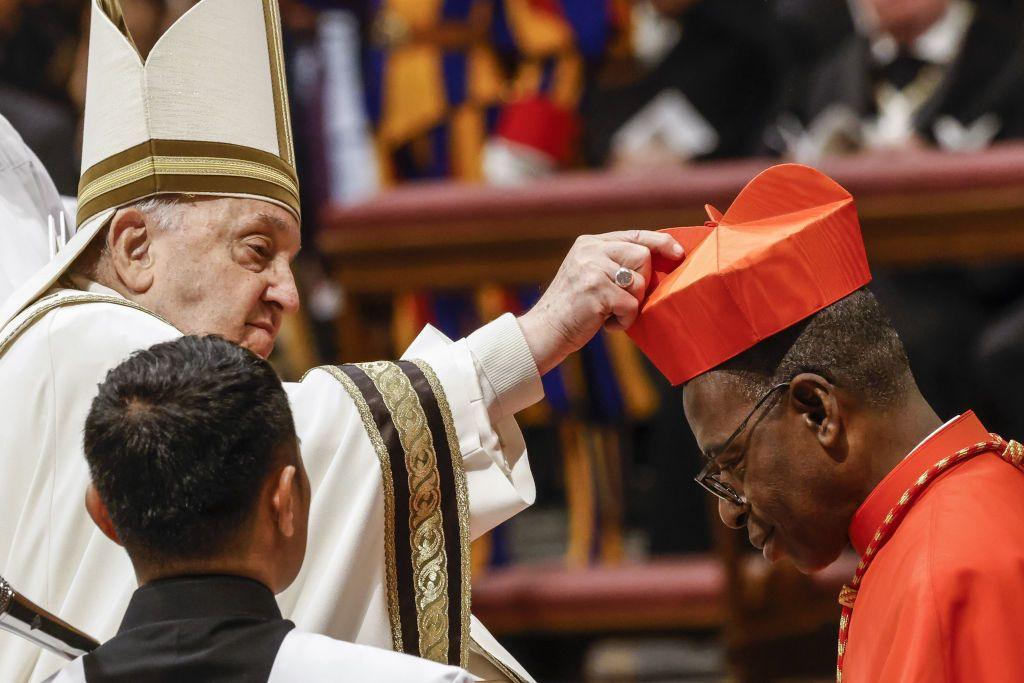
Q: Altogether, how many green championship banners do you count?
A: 0